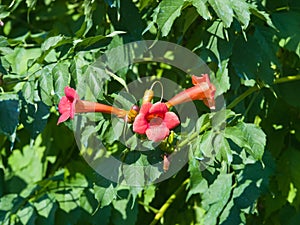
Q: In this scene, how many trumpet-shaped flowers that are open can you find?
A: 3